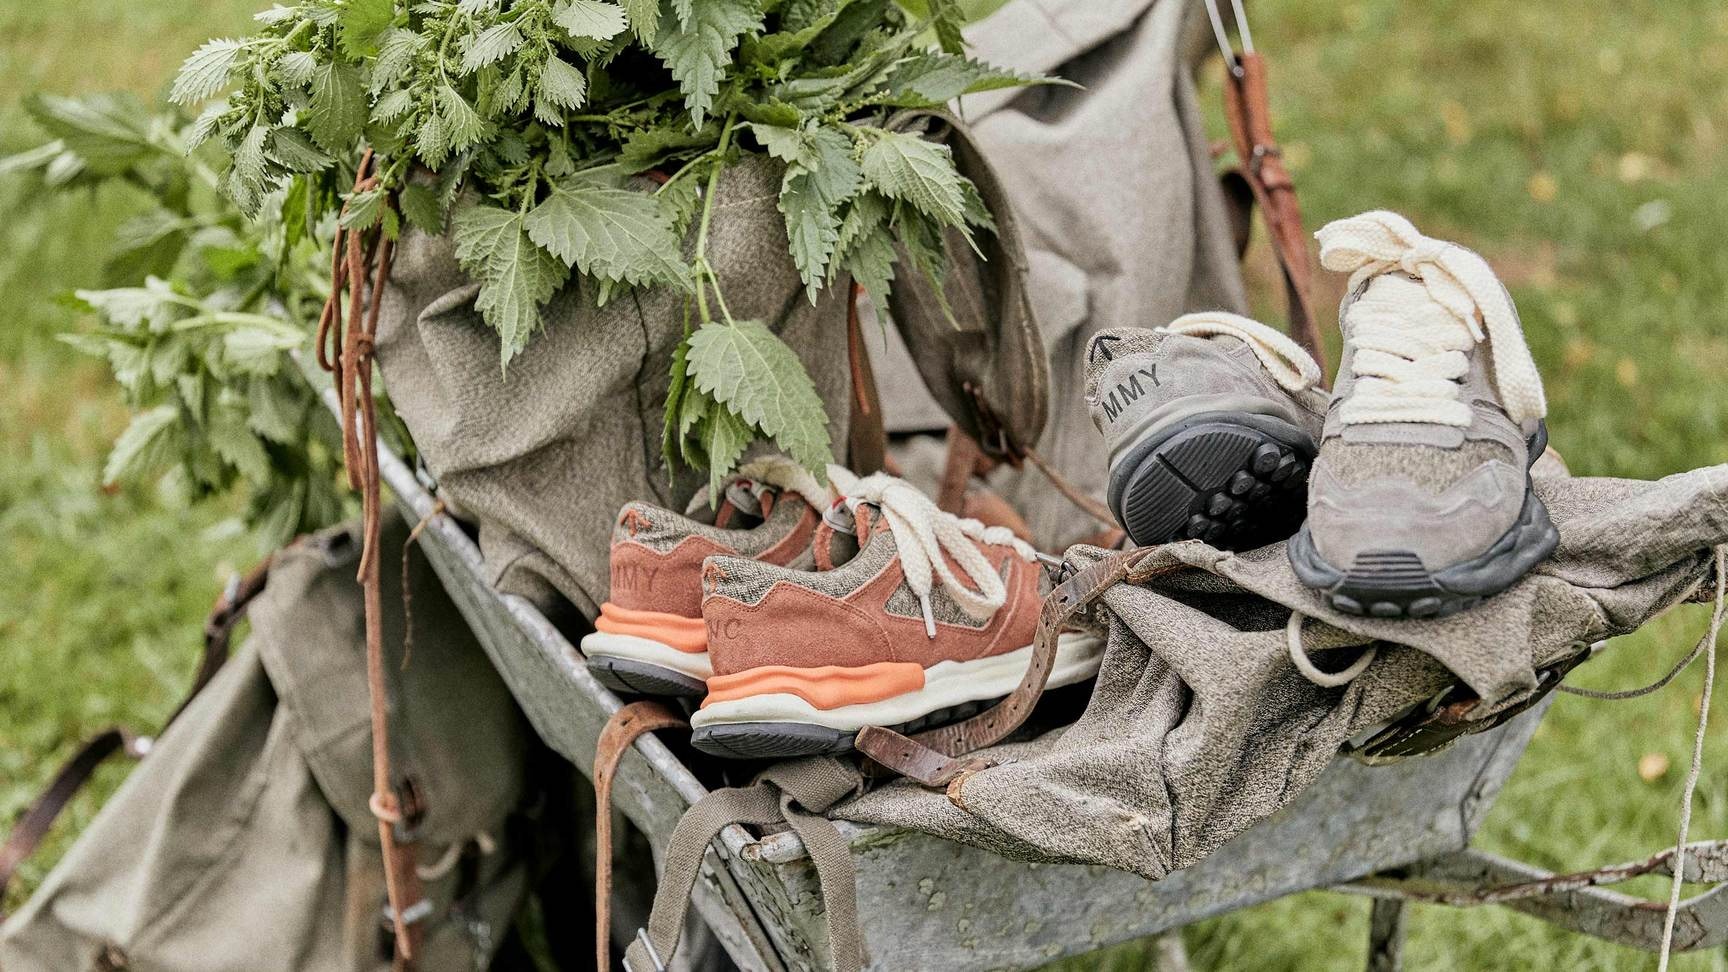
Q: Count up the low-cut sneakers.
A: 4